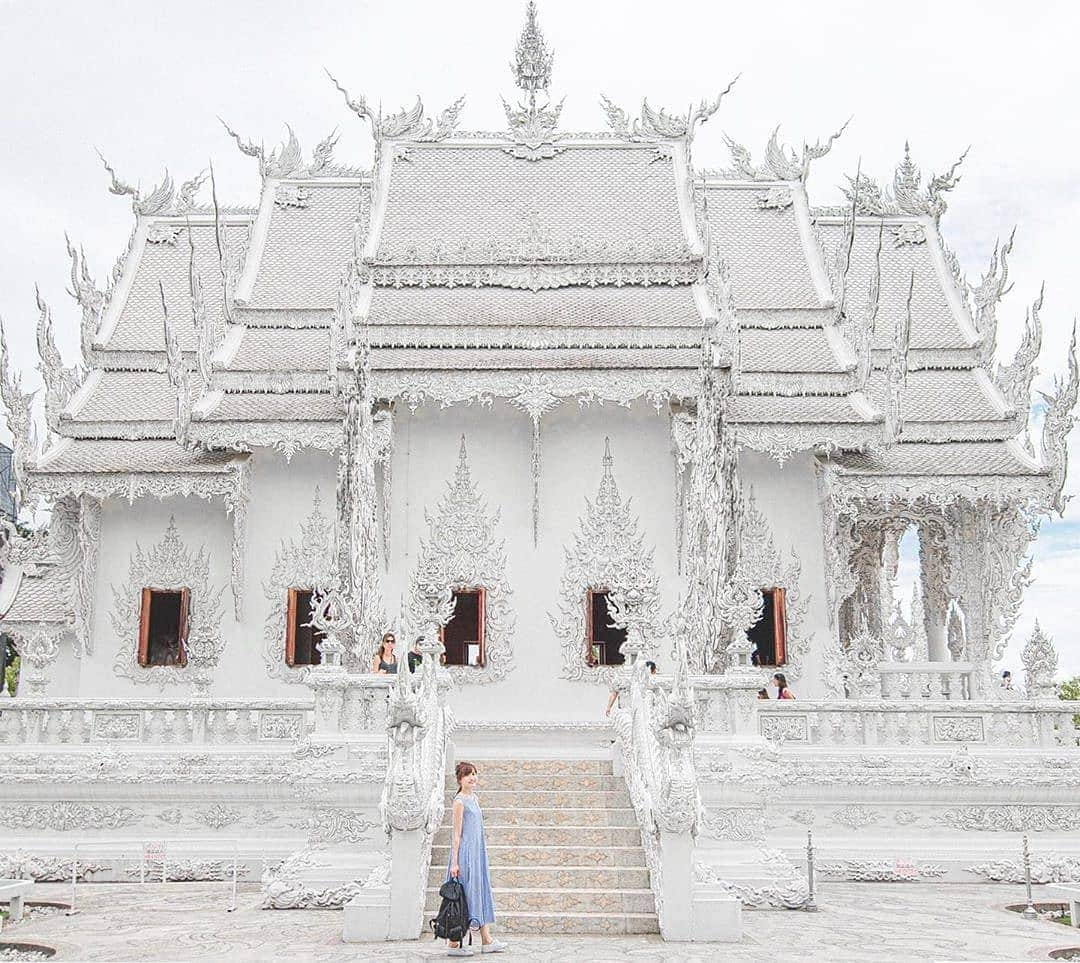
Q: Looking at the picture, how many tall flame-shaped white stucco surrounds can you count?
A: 5